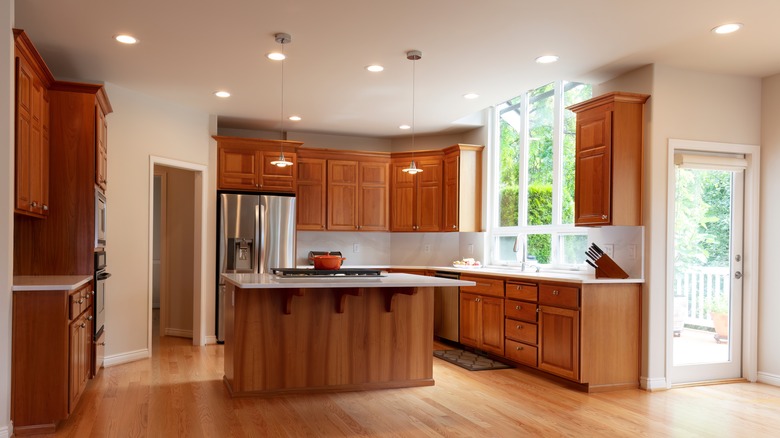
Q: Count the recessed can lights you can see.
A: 9